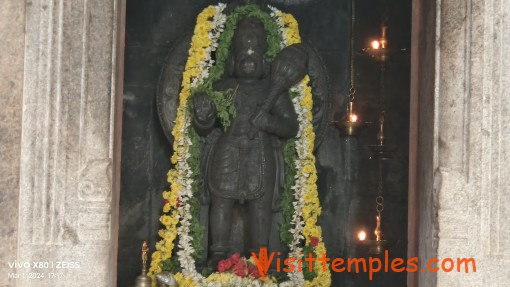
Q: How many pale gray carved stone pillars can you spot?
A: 2